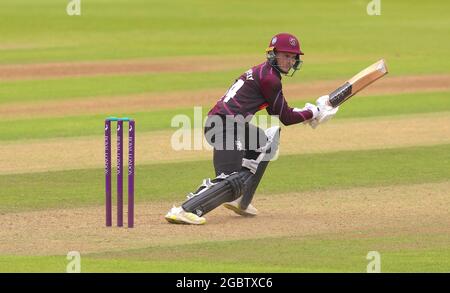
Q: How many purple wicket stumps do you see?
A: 3